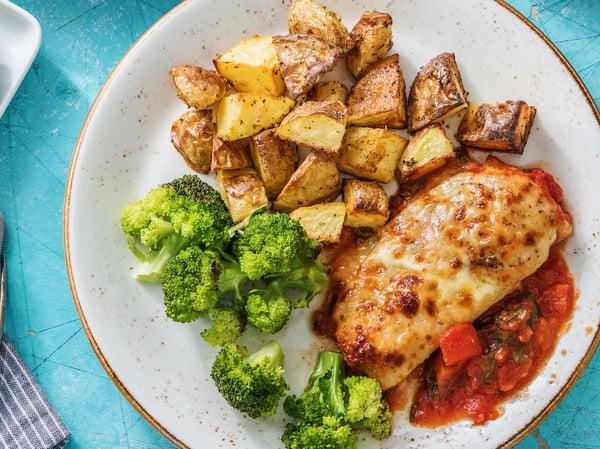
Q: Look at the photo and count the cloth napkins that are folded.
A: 1